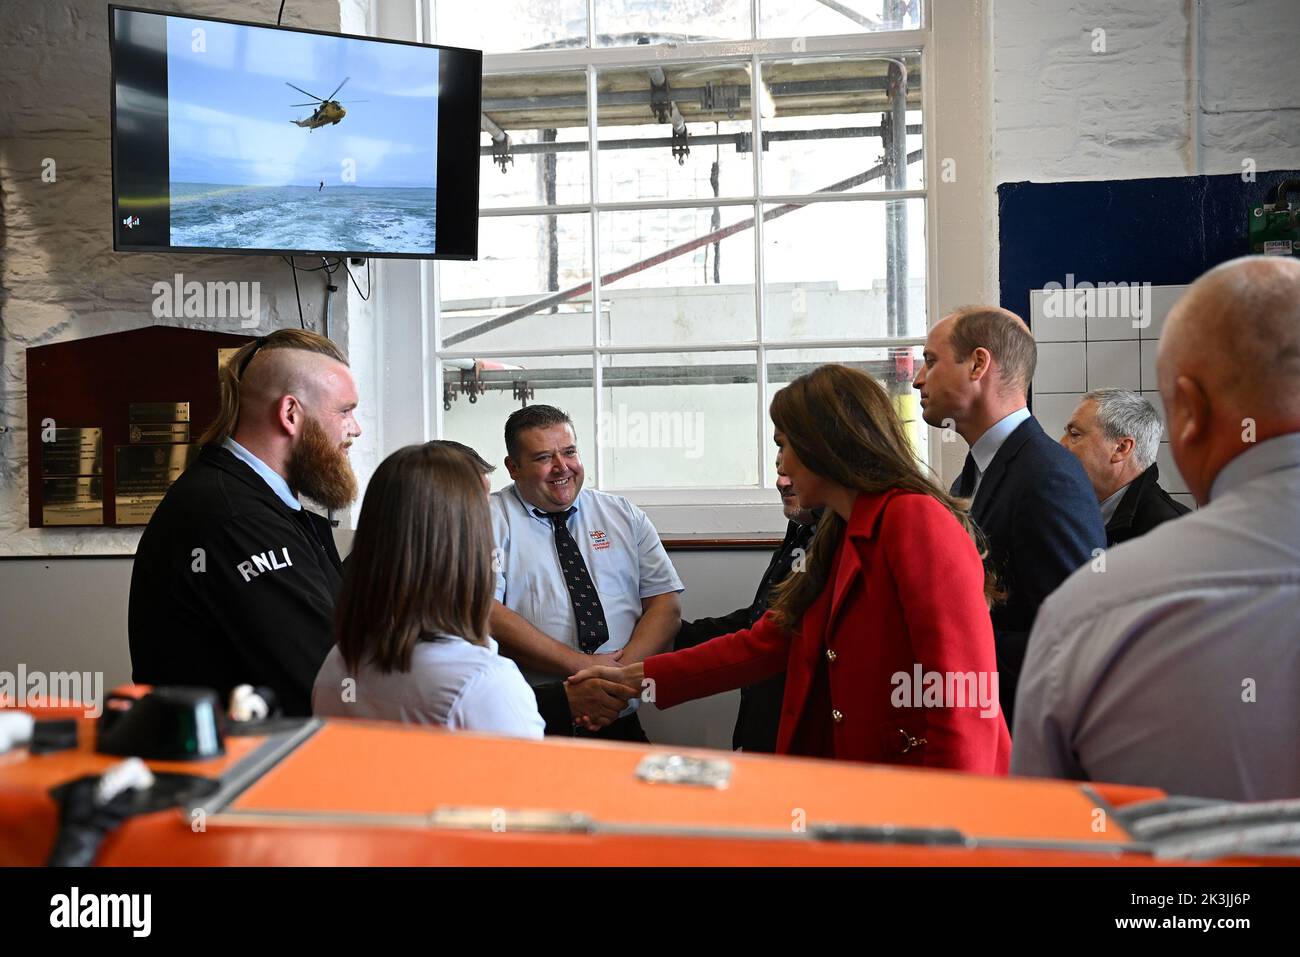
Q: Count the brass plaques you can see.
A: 6